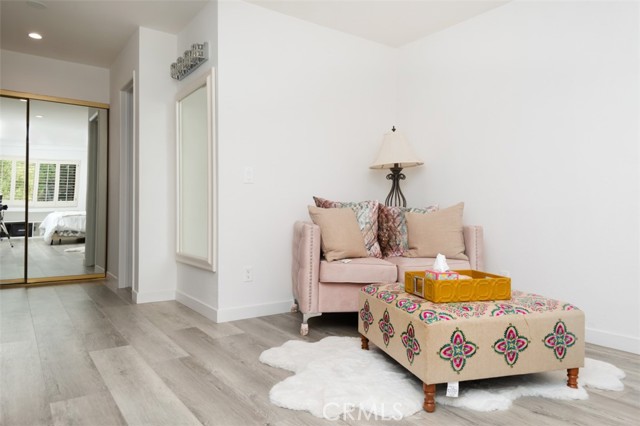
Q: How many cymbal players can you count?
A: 0